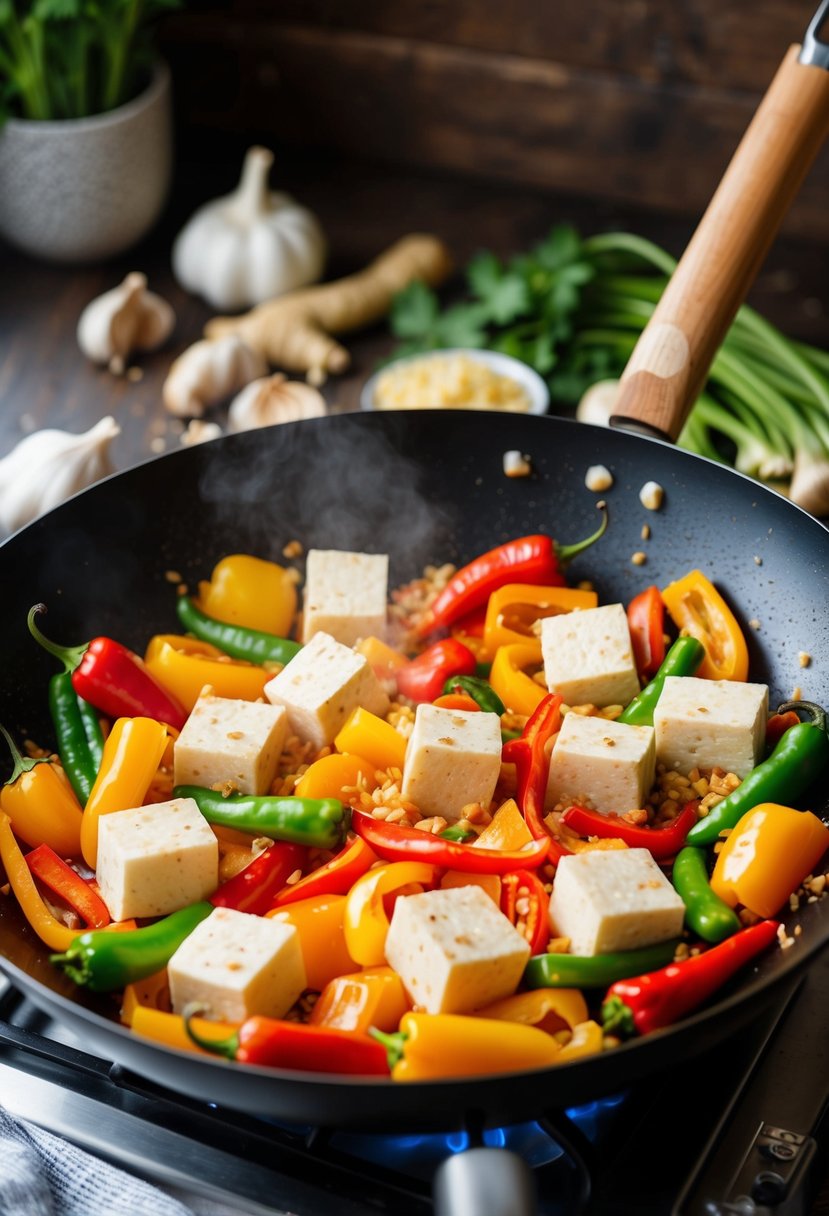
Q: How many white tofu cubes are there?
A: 11